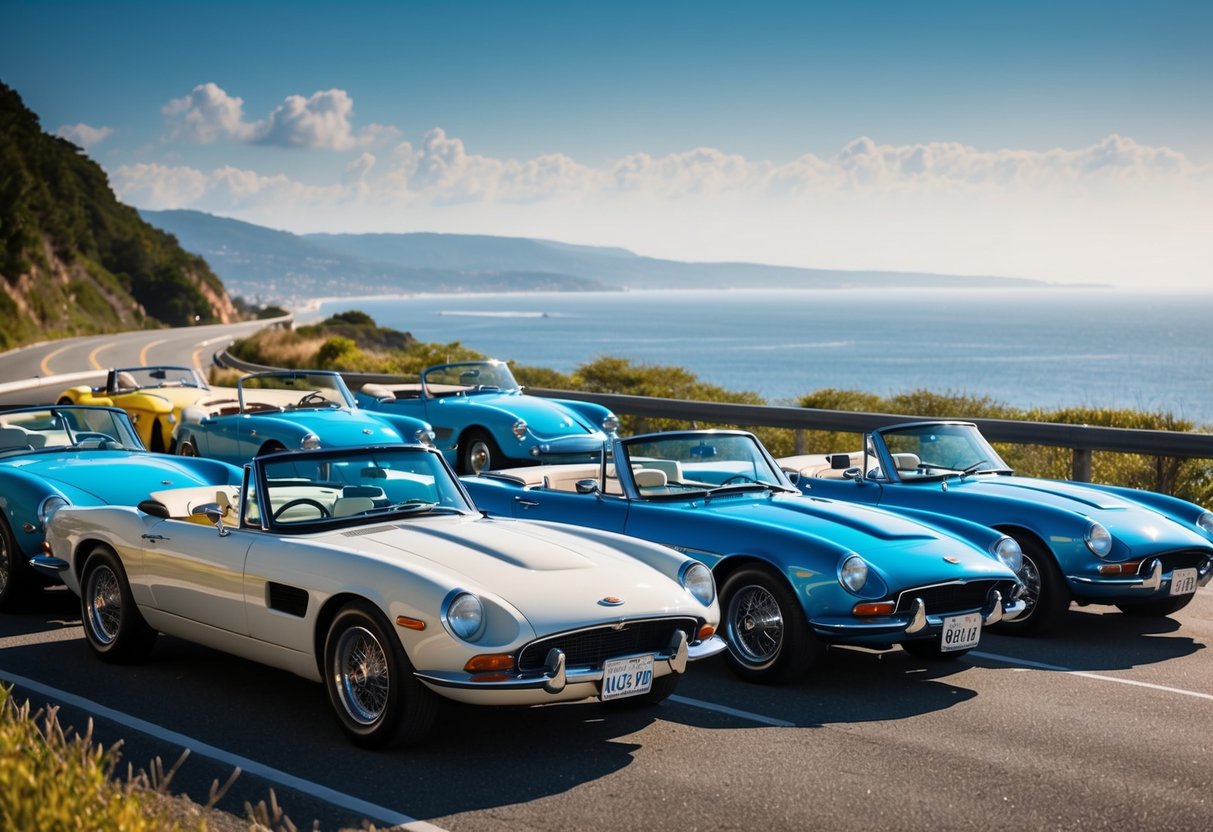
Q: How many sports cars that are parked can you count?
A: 7